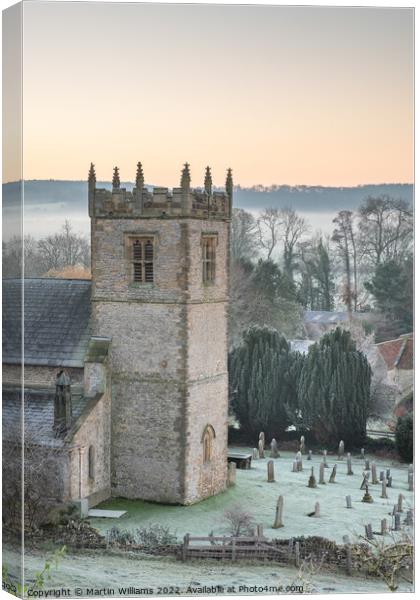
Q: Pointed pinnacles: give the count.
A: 6